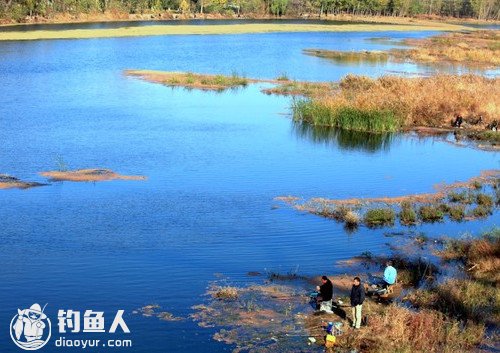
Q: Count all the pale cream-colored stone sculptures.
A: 0